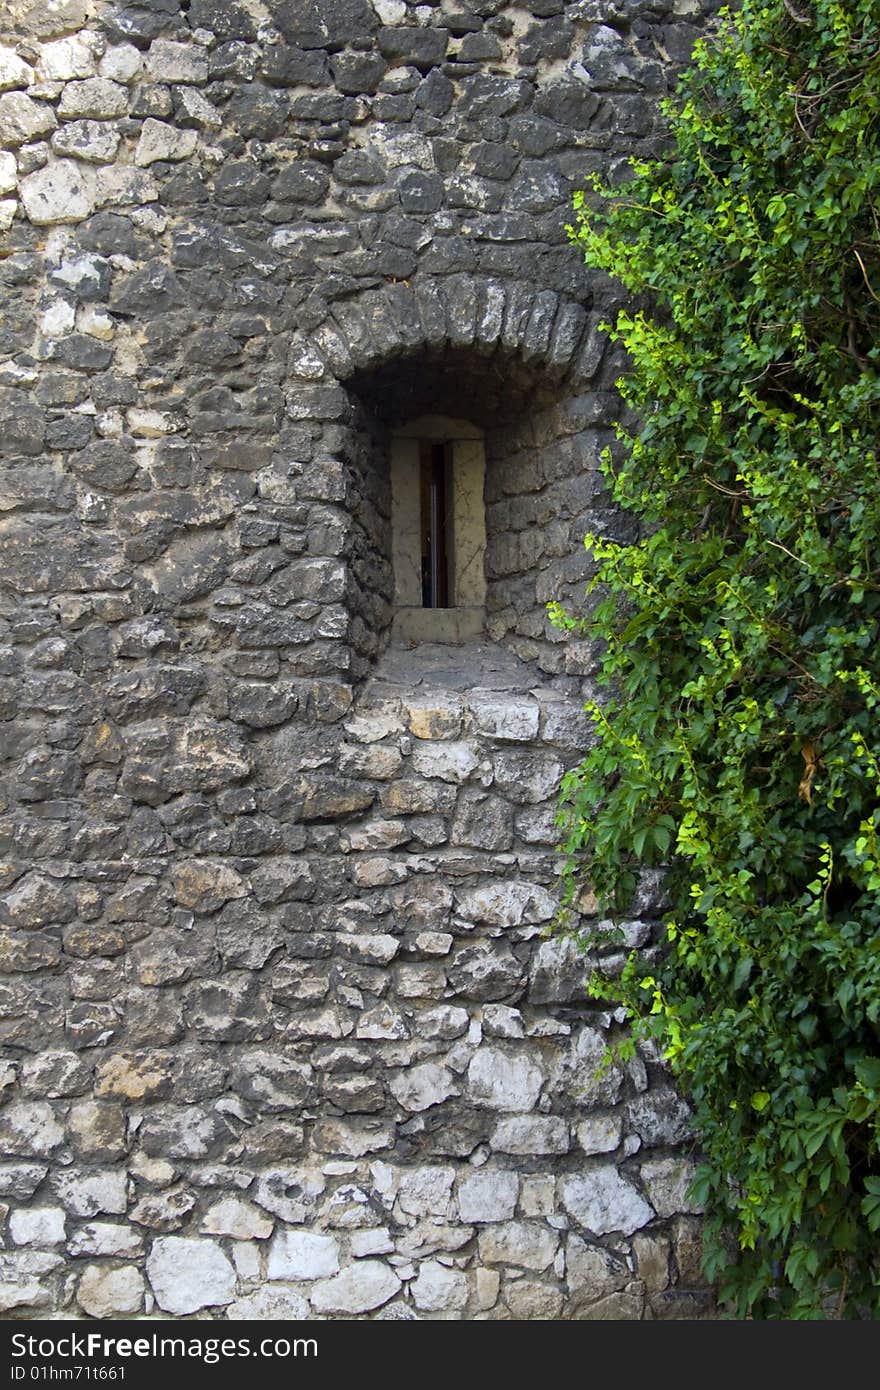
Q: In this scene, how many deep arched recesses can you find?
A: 1